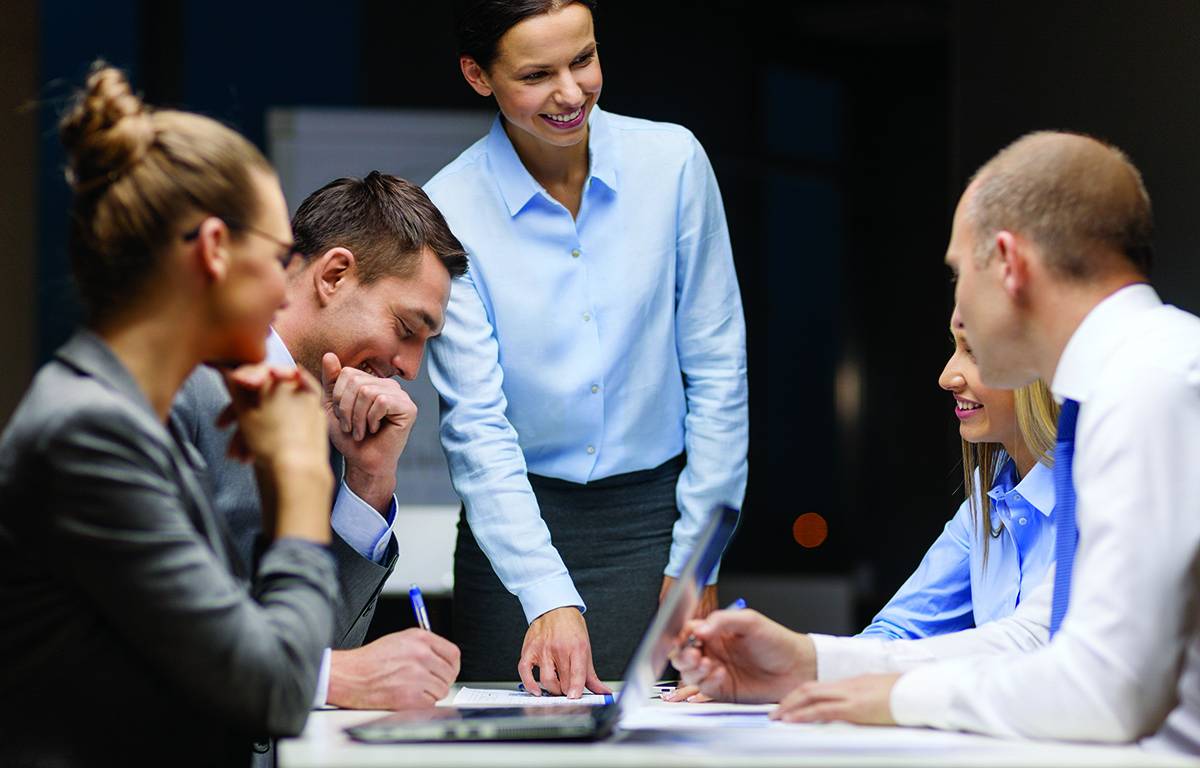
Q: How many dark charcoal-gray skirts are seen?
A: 1